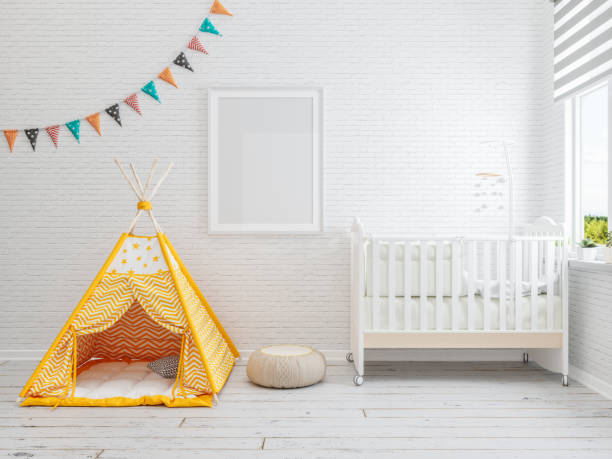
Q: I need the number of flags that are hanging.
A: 13